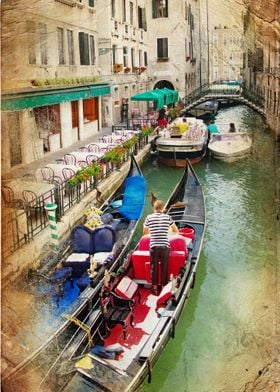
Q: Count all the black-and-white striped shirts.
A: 1